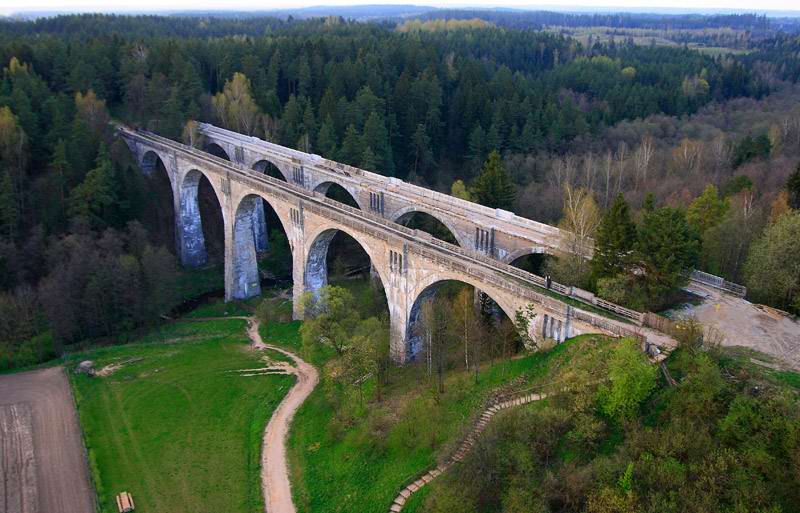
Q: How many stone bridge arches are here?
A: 10